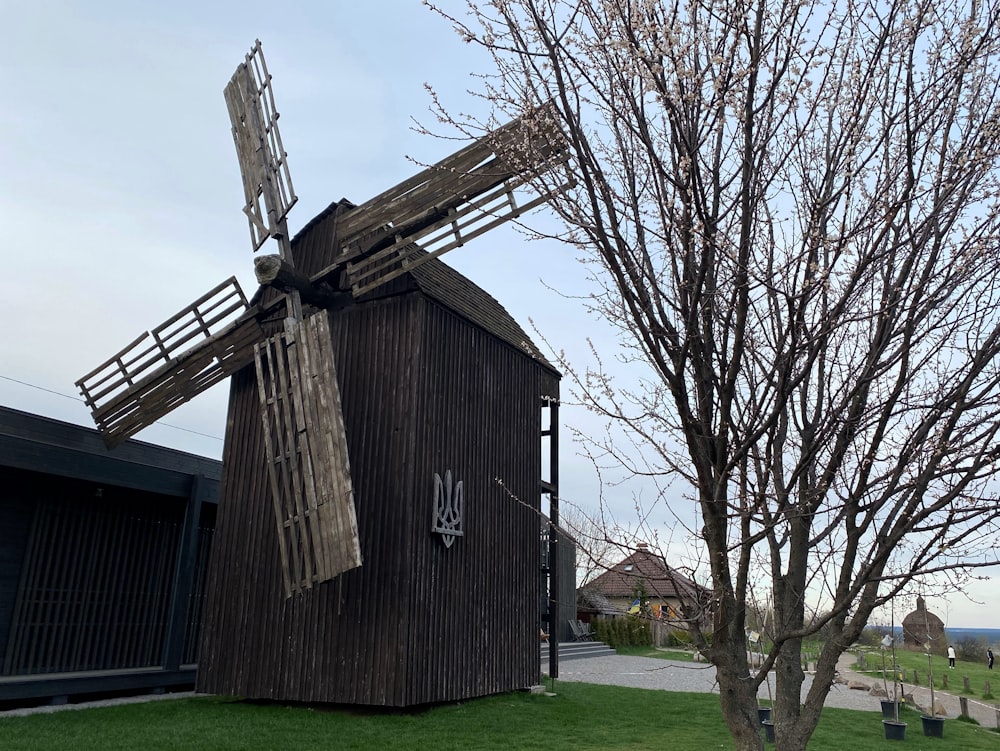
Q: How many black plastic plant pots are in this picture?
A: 5